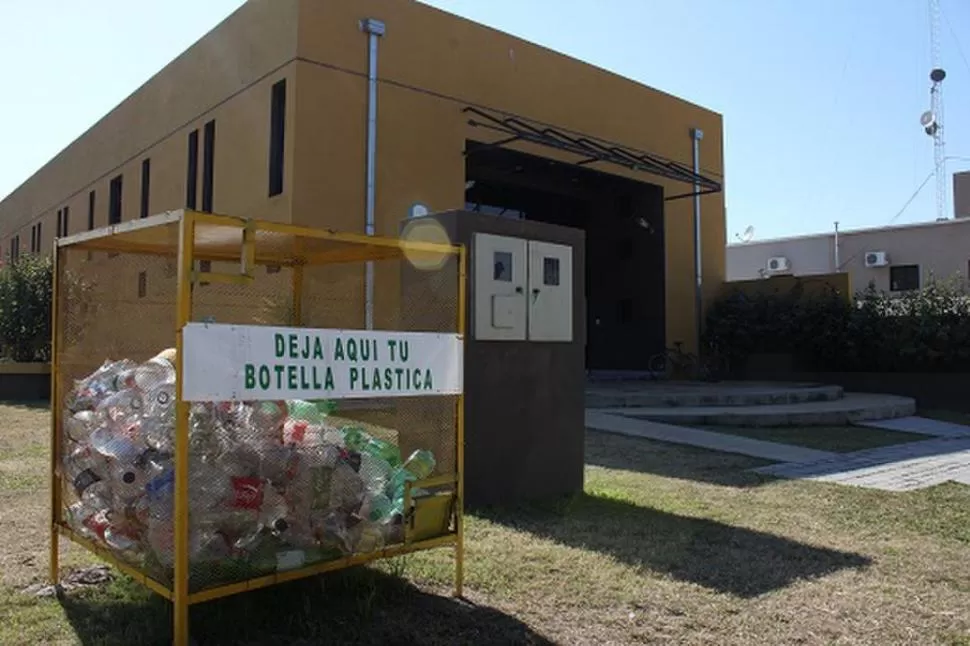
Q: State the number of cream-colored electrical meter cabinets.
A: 2